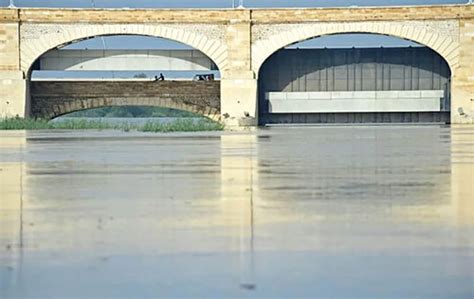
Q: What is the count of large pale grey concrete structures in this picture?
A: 2